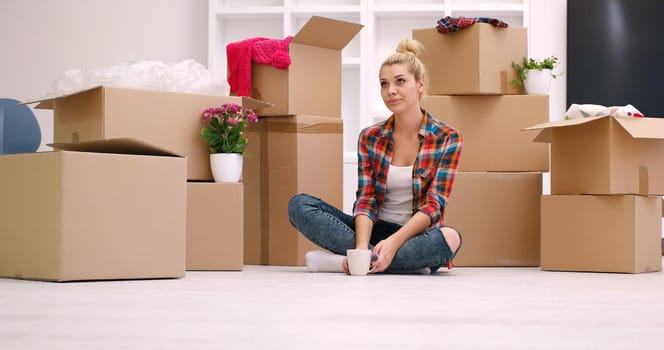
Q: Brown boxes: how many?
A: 10